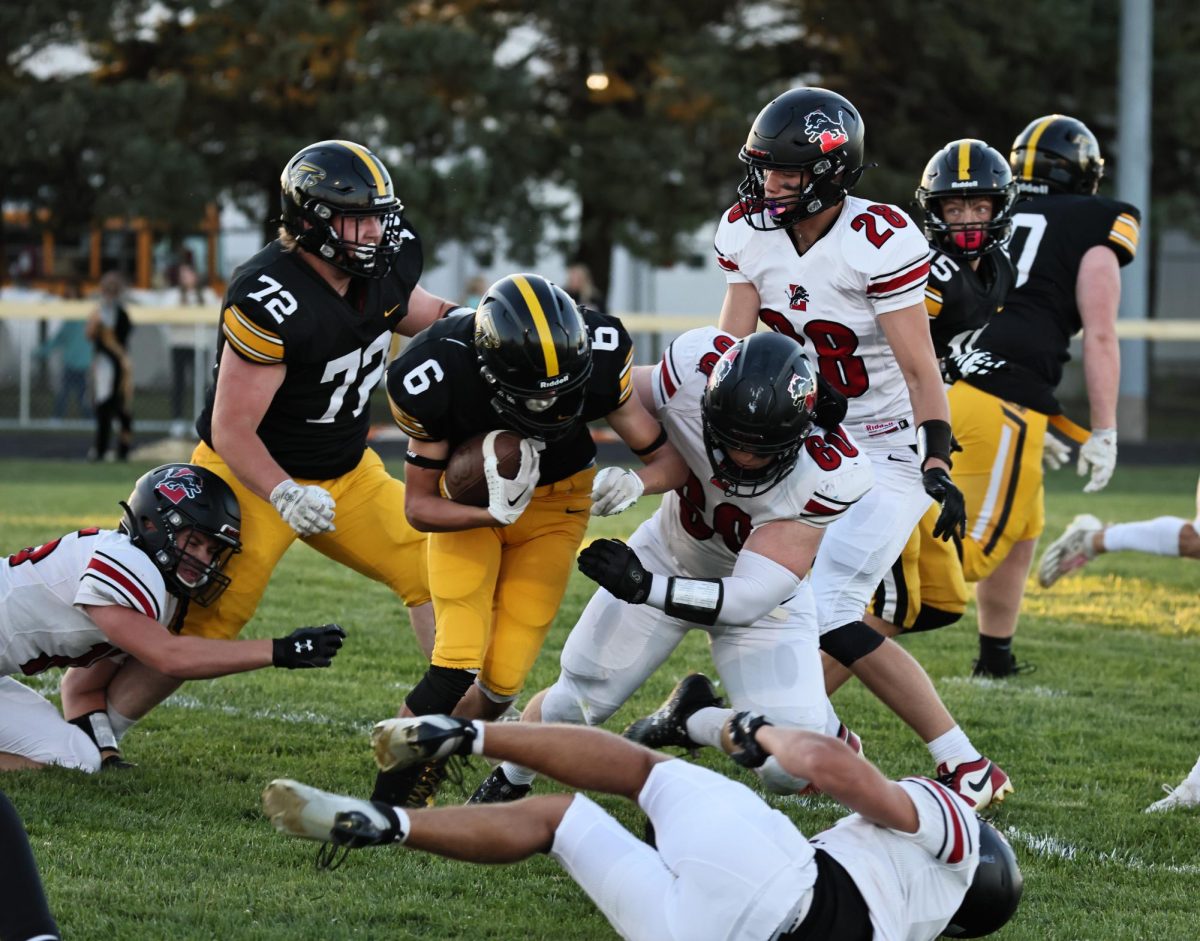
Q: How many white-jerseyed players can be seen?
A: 4